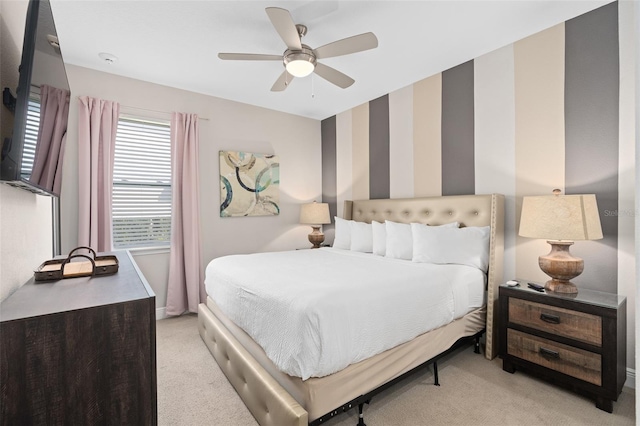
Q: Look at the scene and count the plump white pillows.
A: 5